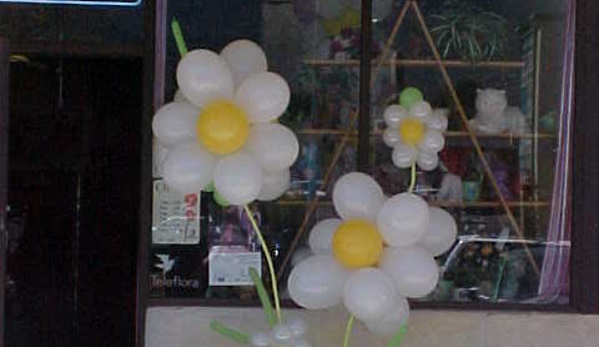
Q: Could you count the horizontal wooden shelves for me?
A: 3